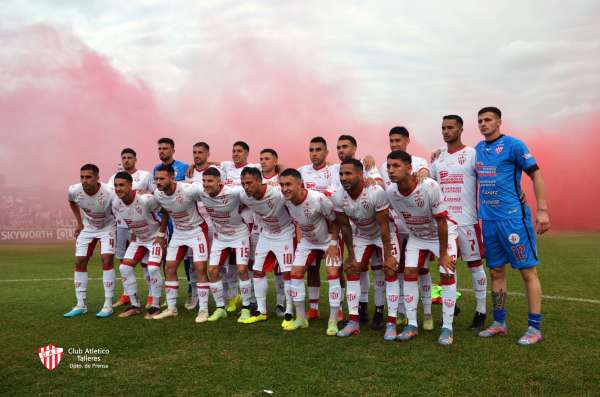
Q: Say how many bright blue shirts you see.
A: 2